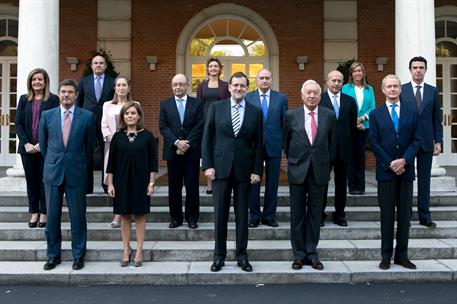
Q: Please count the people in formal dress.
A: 14